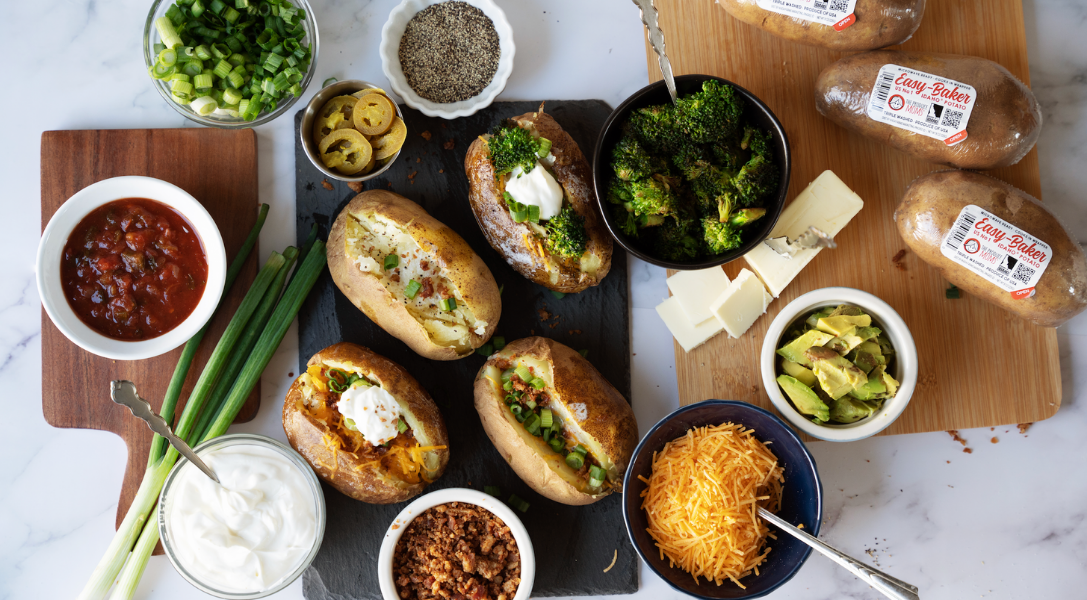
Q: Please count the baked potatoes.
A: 4